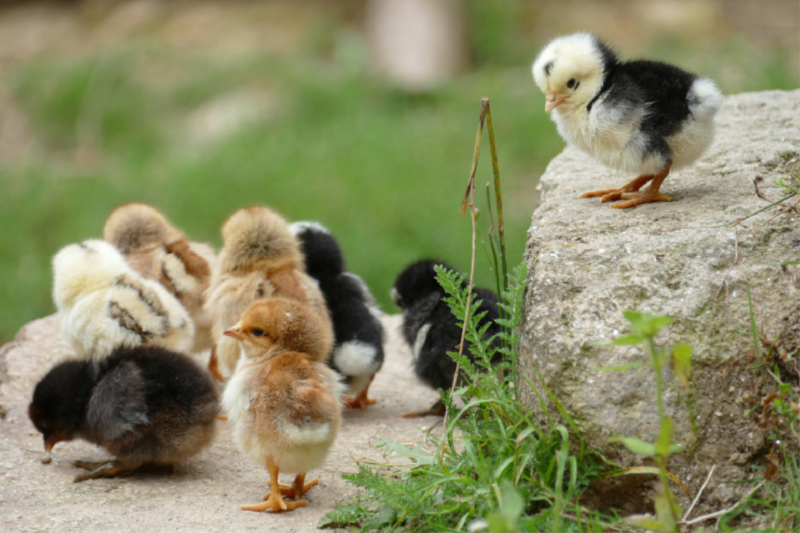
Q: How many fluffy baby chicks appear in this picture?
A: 8